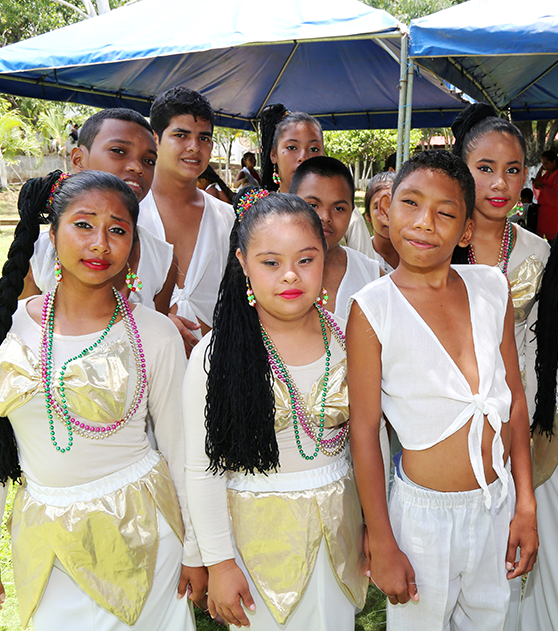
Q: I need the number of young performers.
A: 9